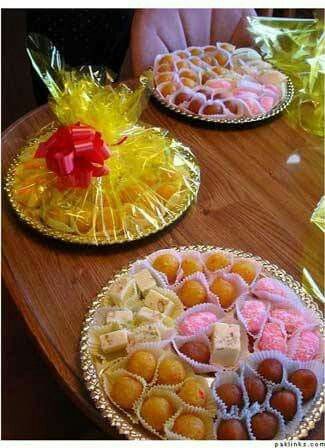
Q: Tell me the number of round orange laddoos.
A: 12